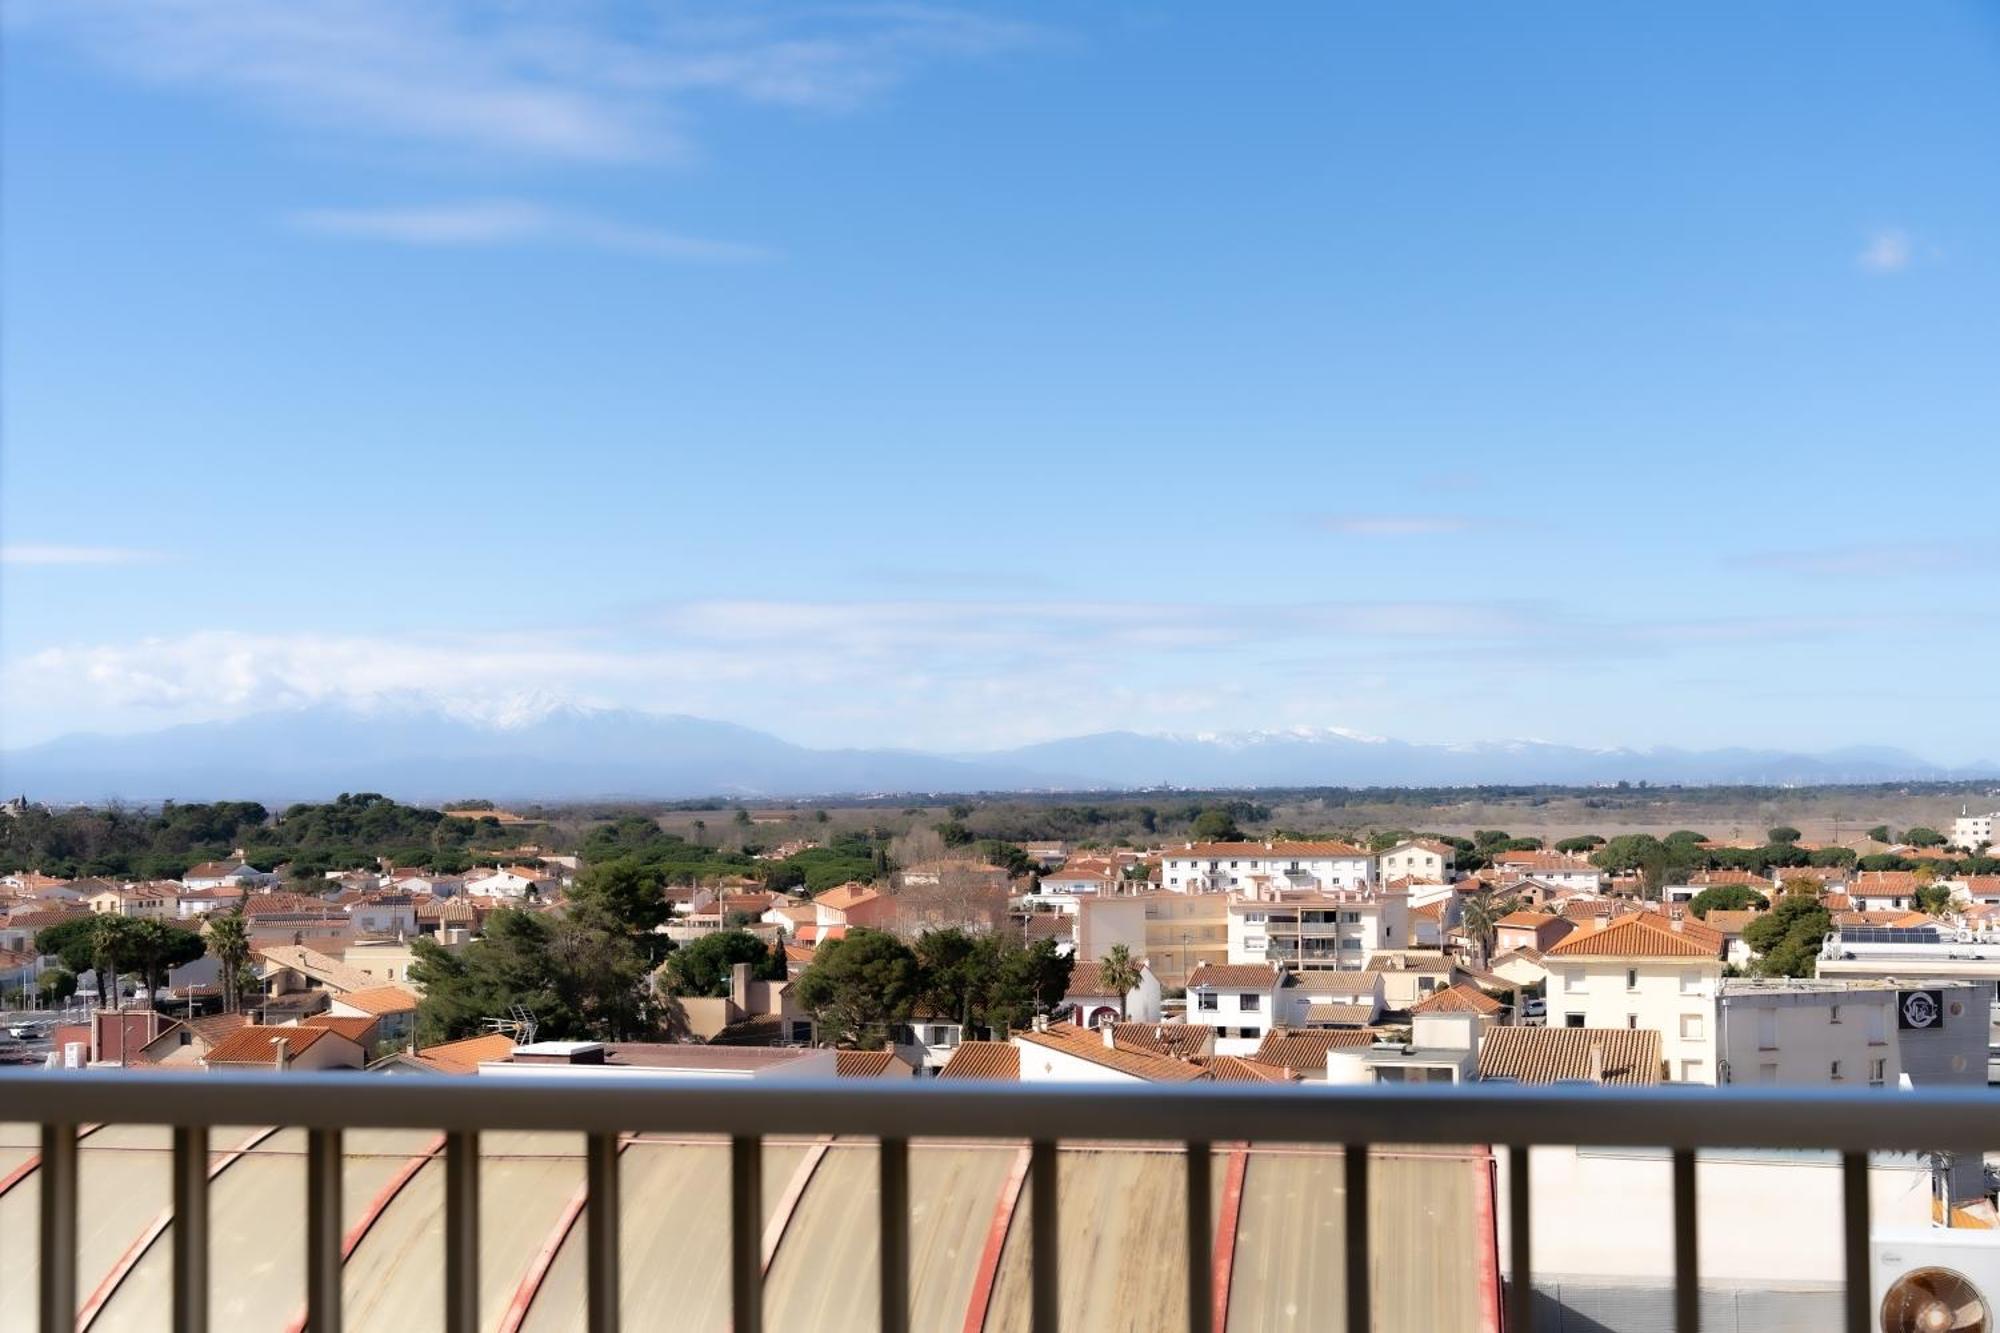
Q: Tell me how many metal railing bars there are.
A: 13